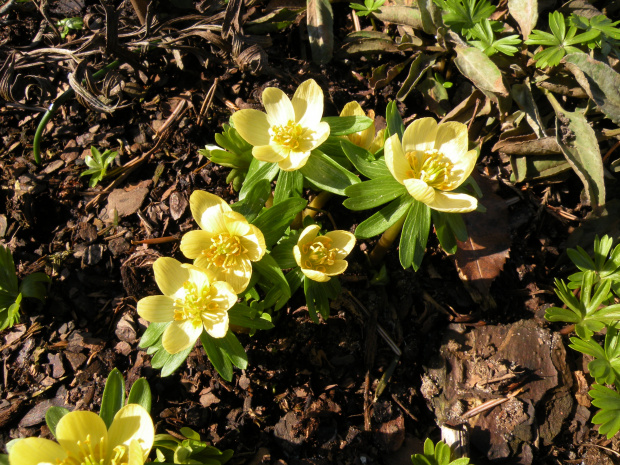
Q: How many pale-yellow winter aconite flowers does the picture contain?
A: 7